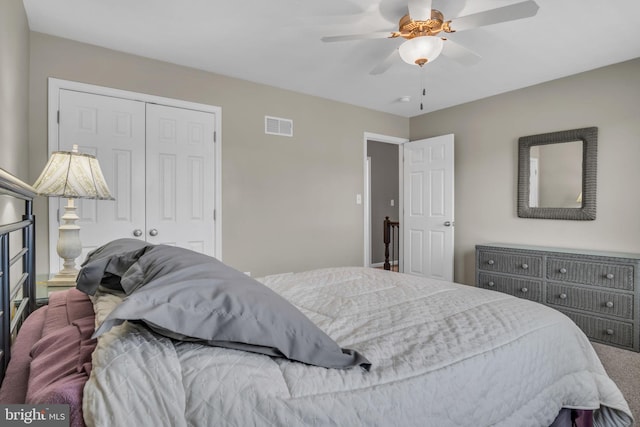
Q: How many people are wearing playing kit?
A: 0